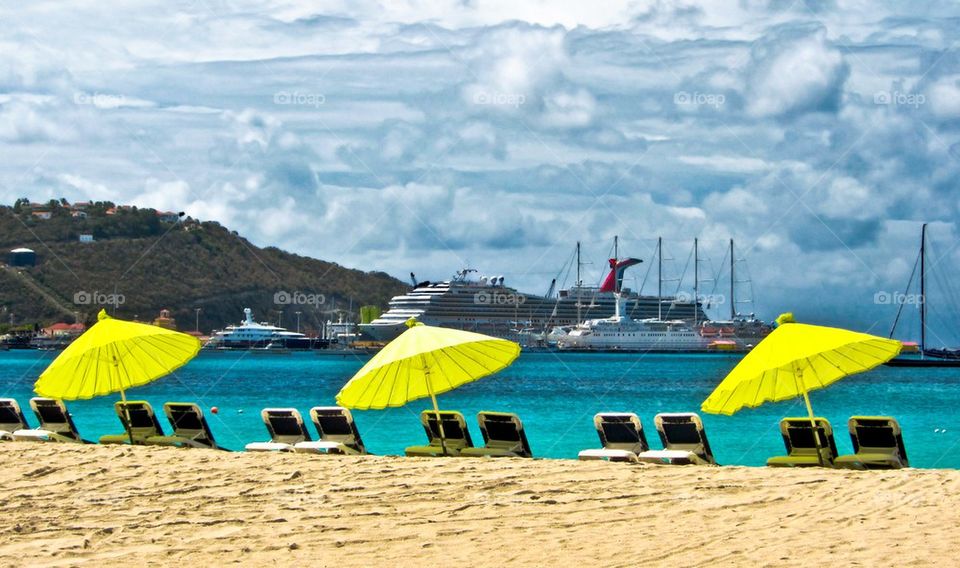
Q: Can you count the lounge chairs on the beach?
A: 12